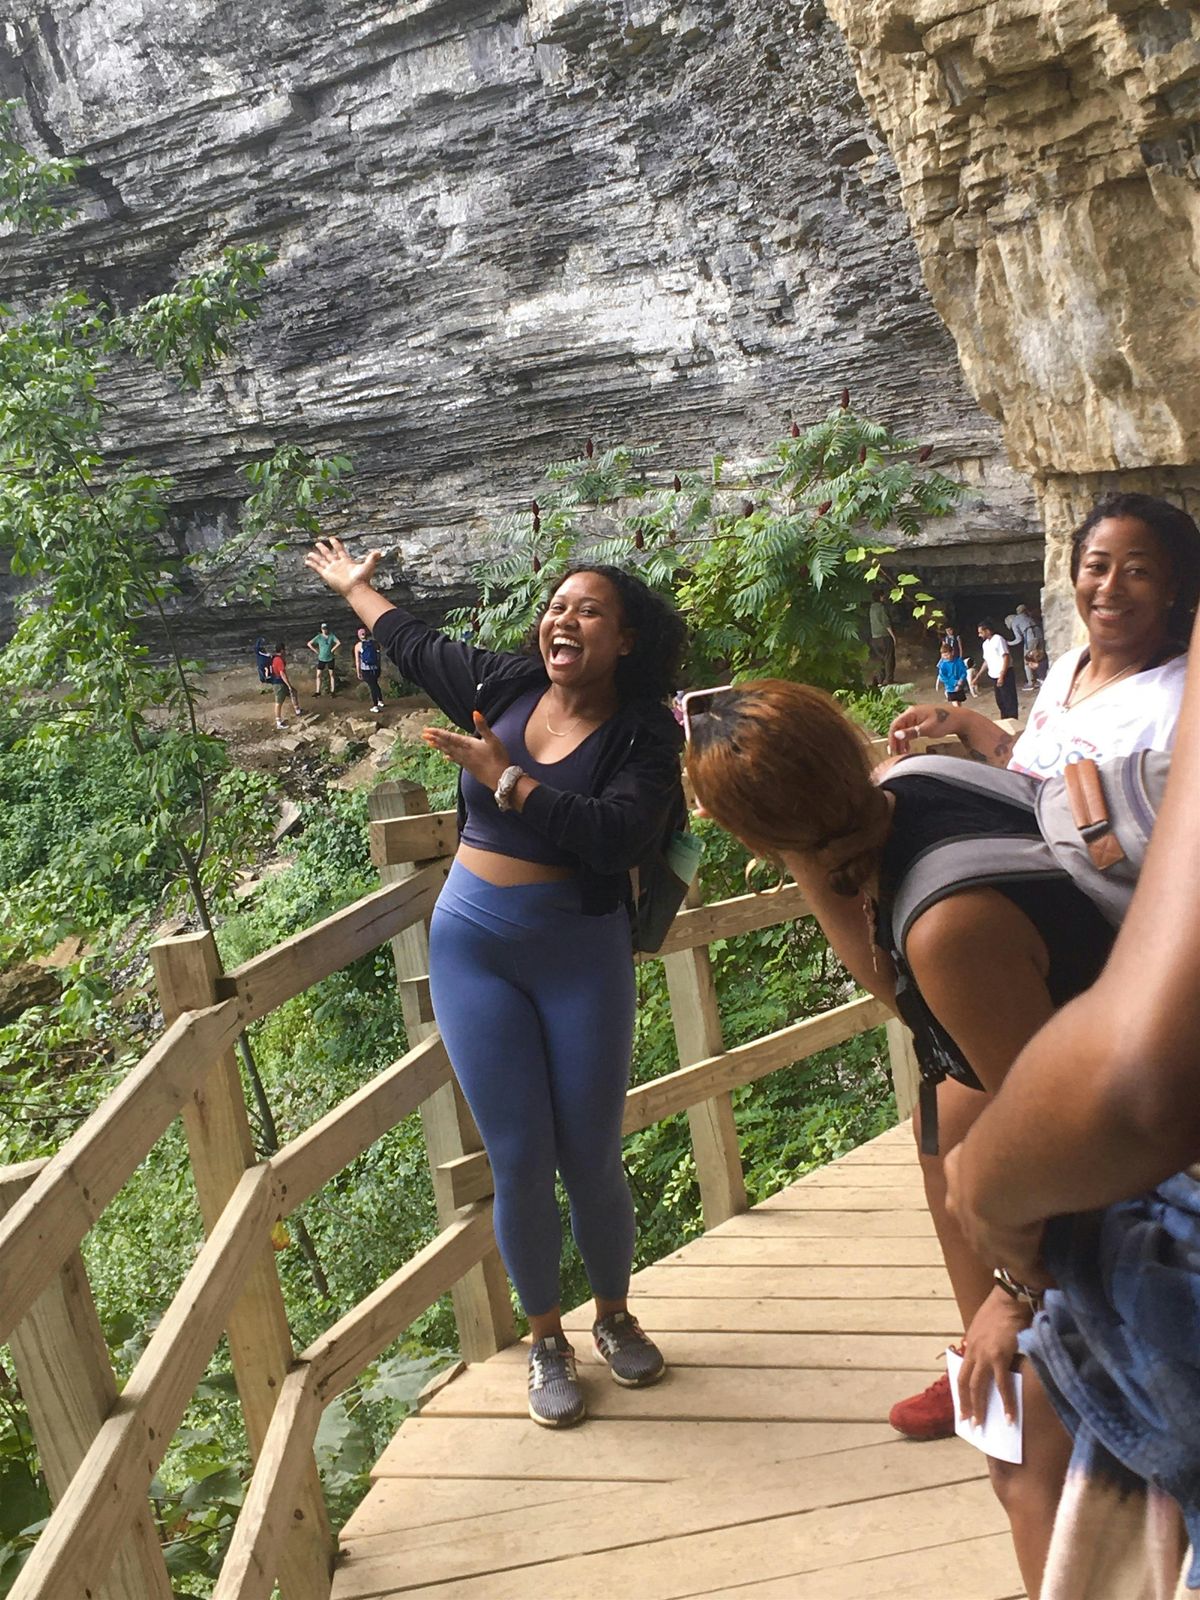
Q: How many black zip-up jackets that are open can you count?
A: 1